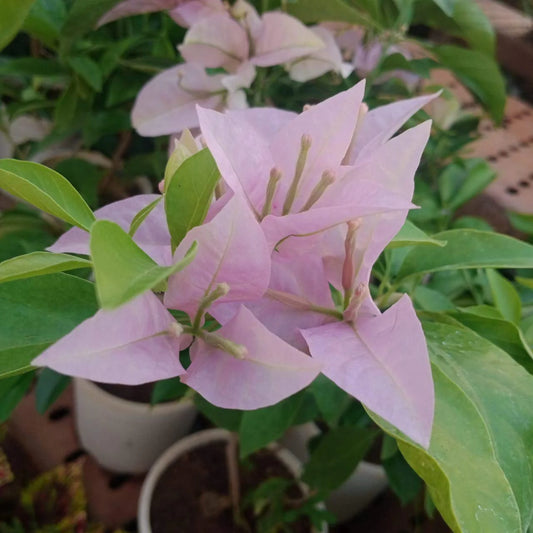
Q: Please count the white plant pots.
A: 3